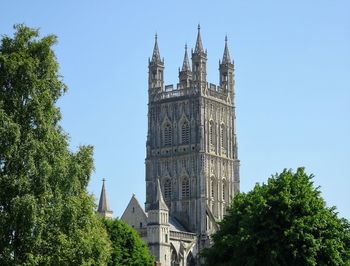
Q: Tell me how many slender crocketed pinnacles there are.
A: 4